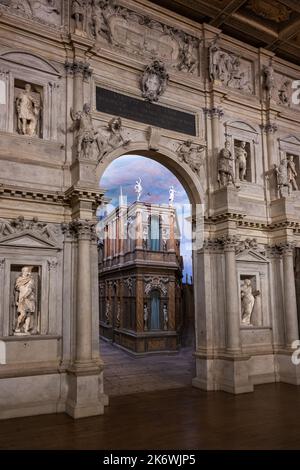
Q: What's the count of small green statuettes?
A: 0